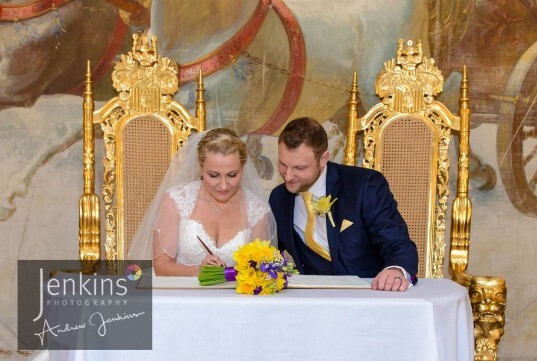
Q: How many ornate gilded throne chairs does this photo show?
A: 2